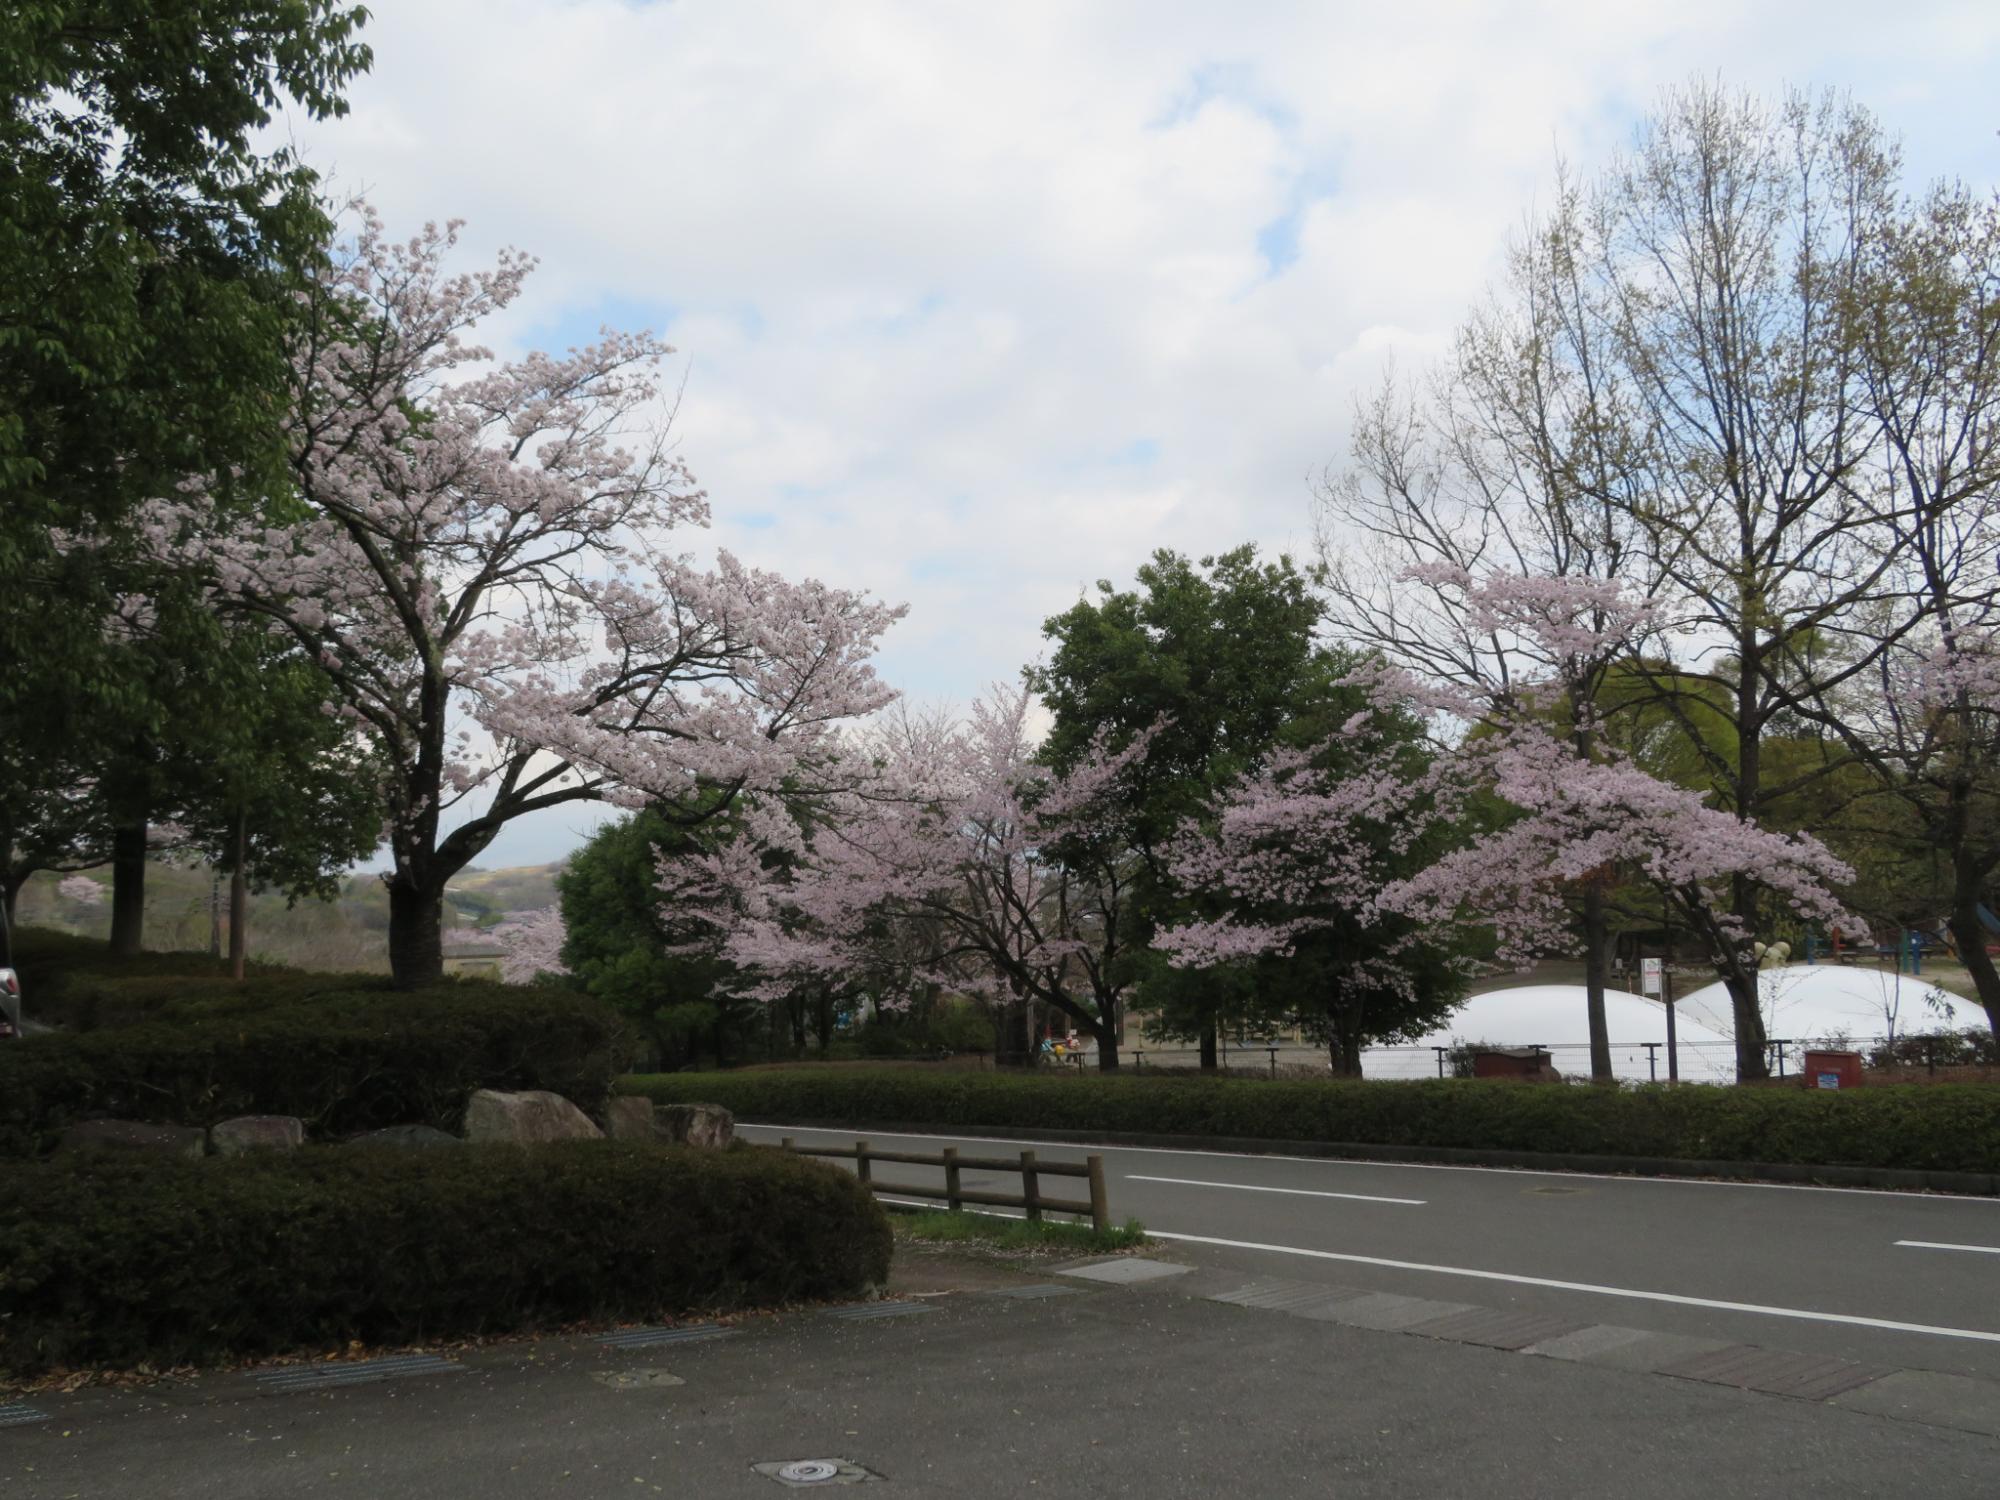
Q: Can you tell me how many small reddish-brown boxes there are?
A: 2